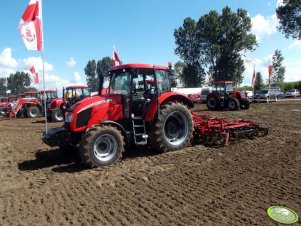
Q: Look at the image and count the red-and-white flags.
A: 5